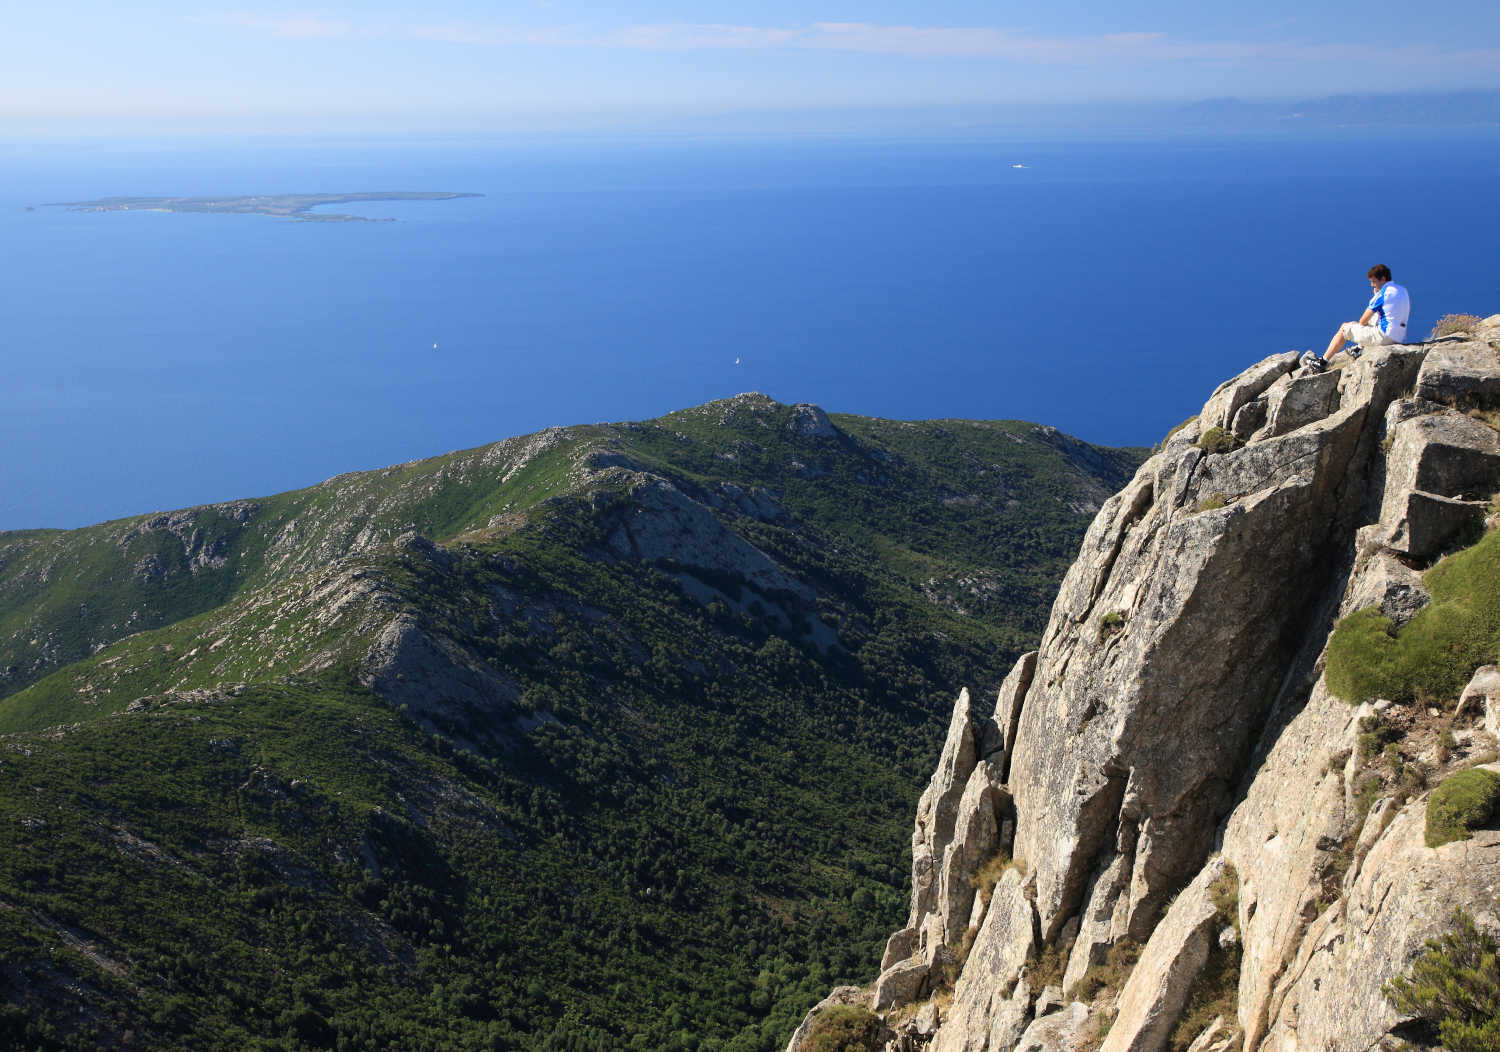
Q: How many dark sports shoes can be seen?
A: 2